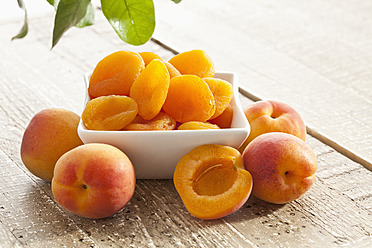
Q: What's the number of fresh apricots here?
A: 5